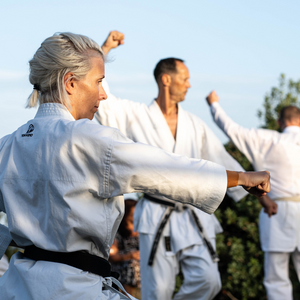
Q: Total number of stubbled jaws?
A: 1